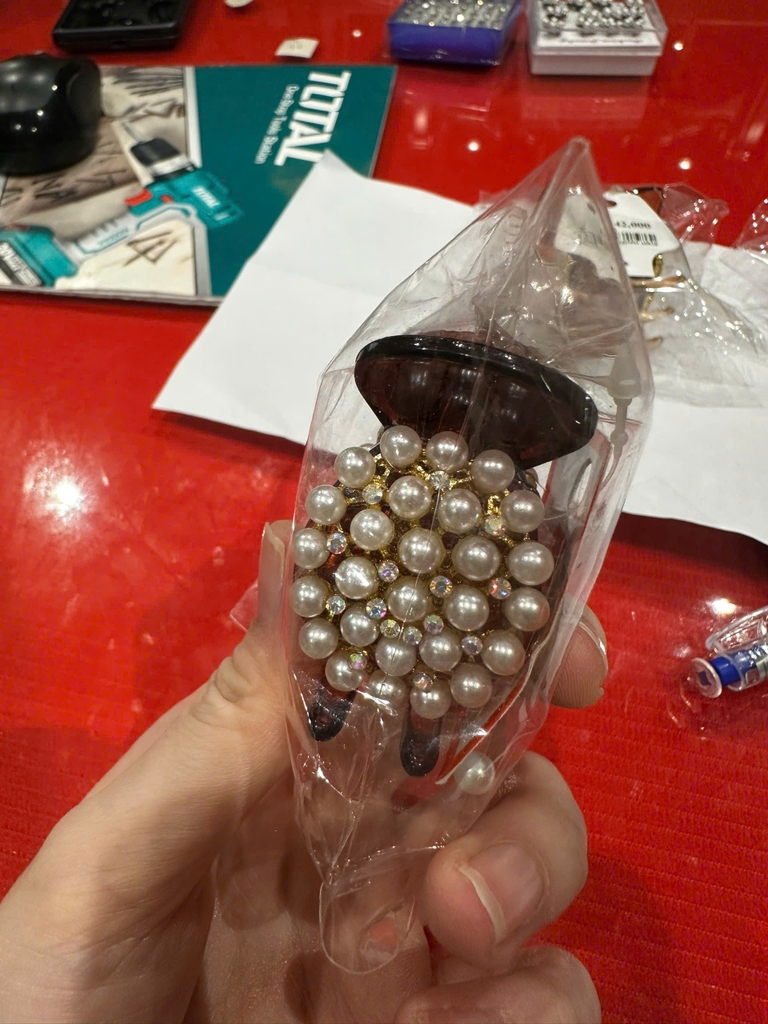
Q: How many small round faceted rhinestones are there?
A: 15